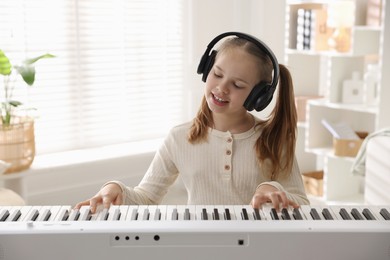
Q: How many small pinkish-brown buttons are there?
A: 3